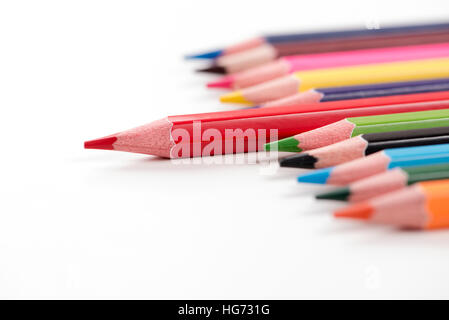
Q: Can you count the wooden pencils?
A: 11